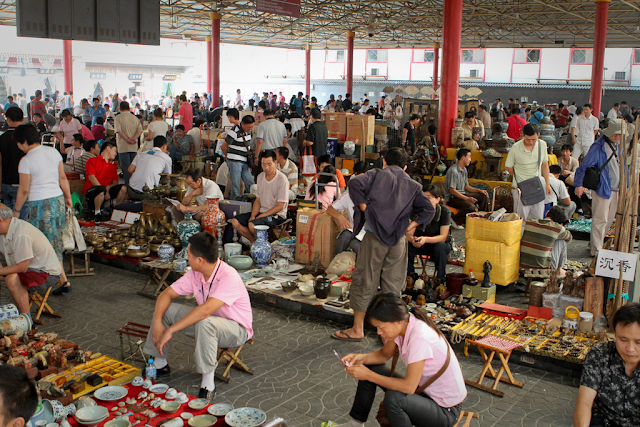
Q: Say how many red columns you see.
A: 8